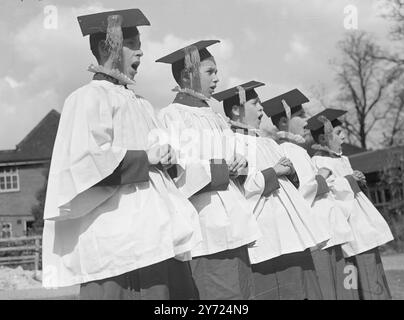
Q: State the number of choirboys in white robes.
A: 5